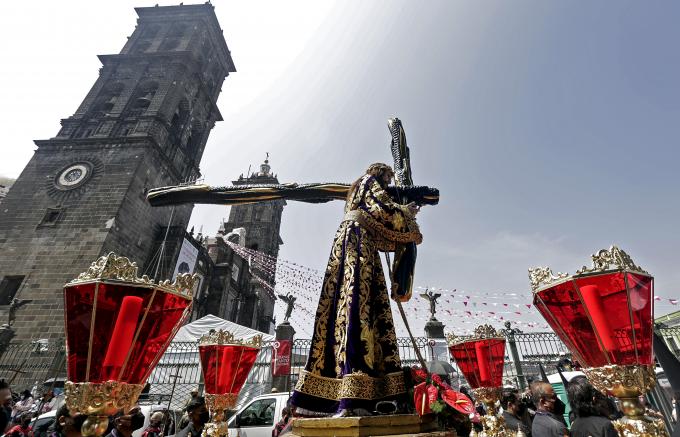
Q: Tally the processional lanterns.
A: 4